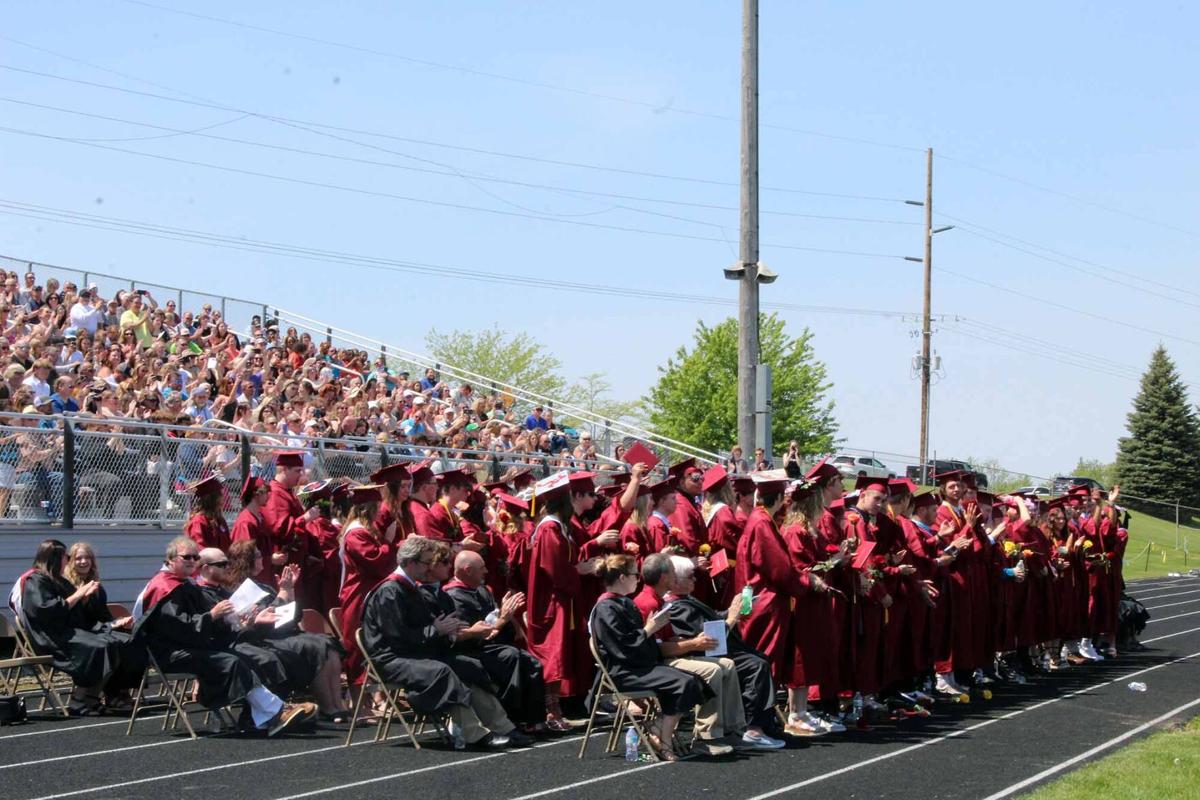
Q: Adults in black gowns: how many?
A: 10